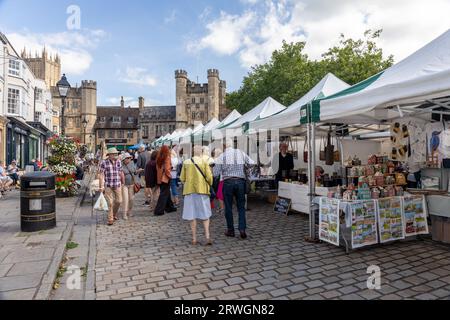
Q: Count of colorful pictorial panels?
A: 4